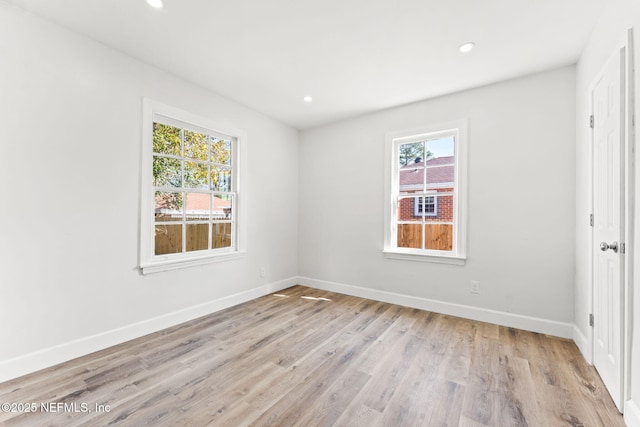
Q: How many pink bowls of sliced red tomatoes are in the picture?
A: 0